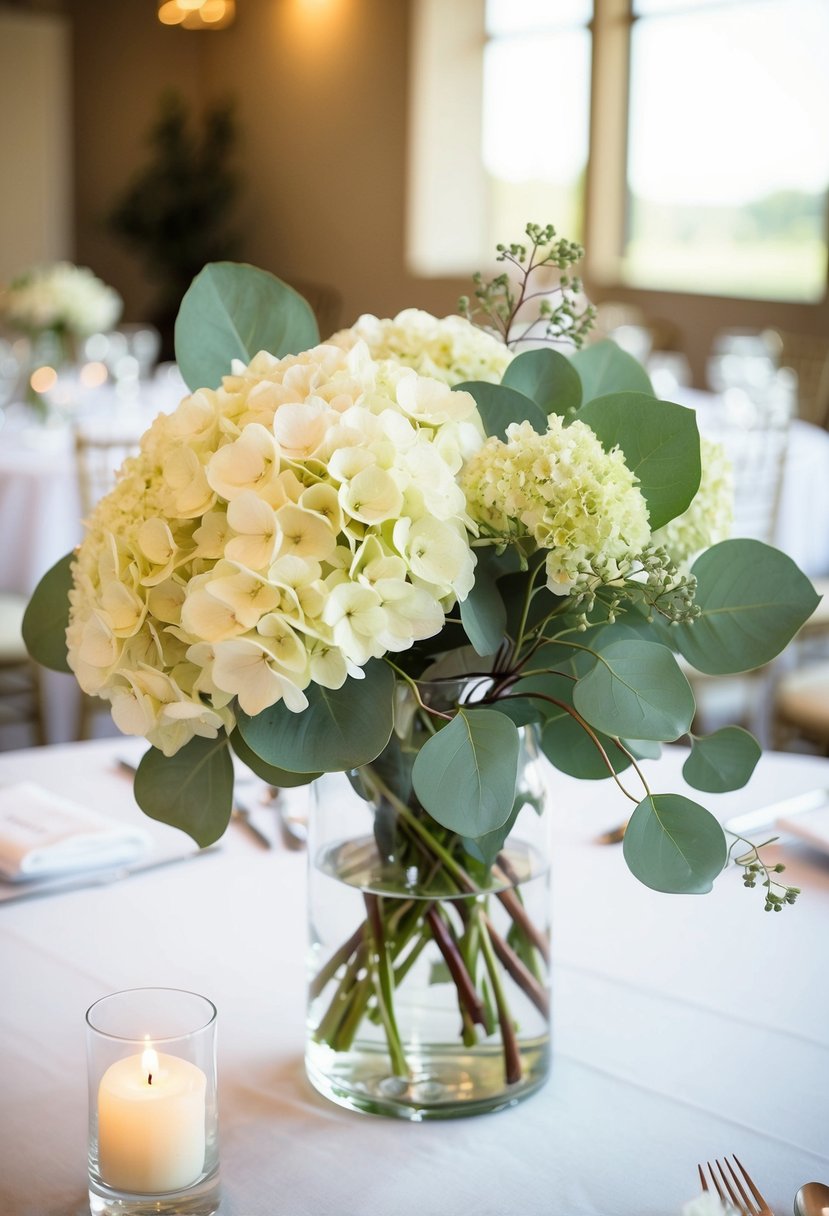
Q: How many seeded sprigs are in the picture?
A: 3